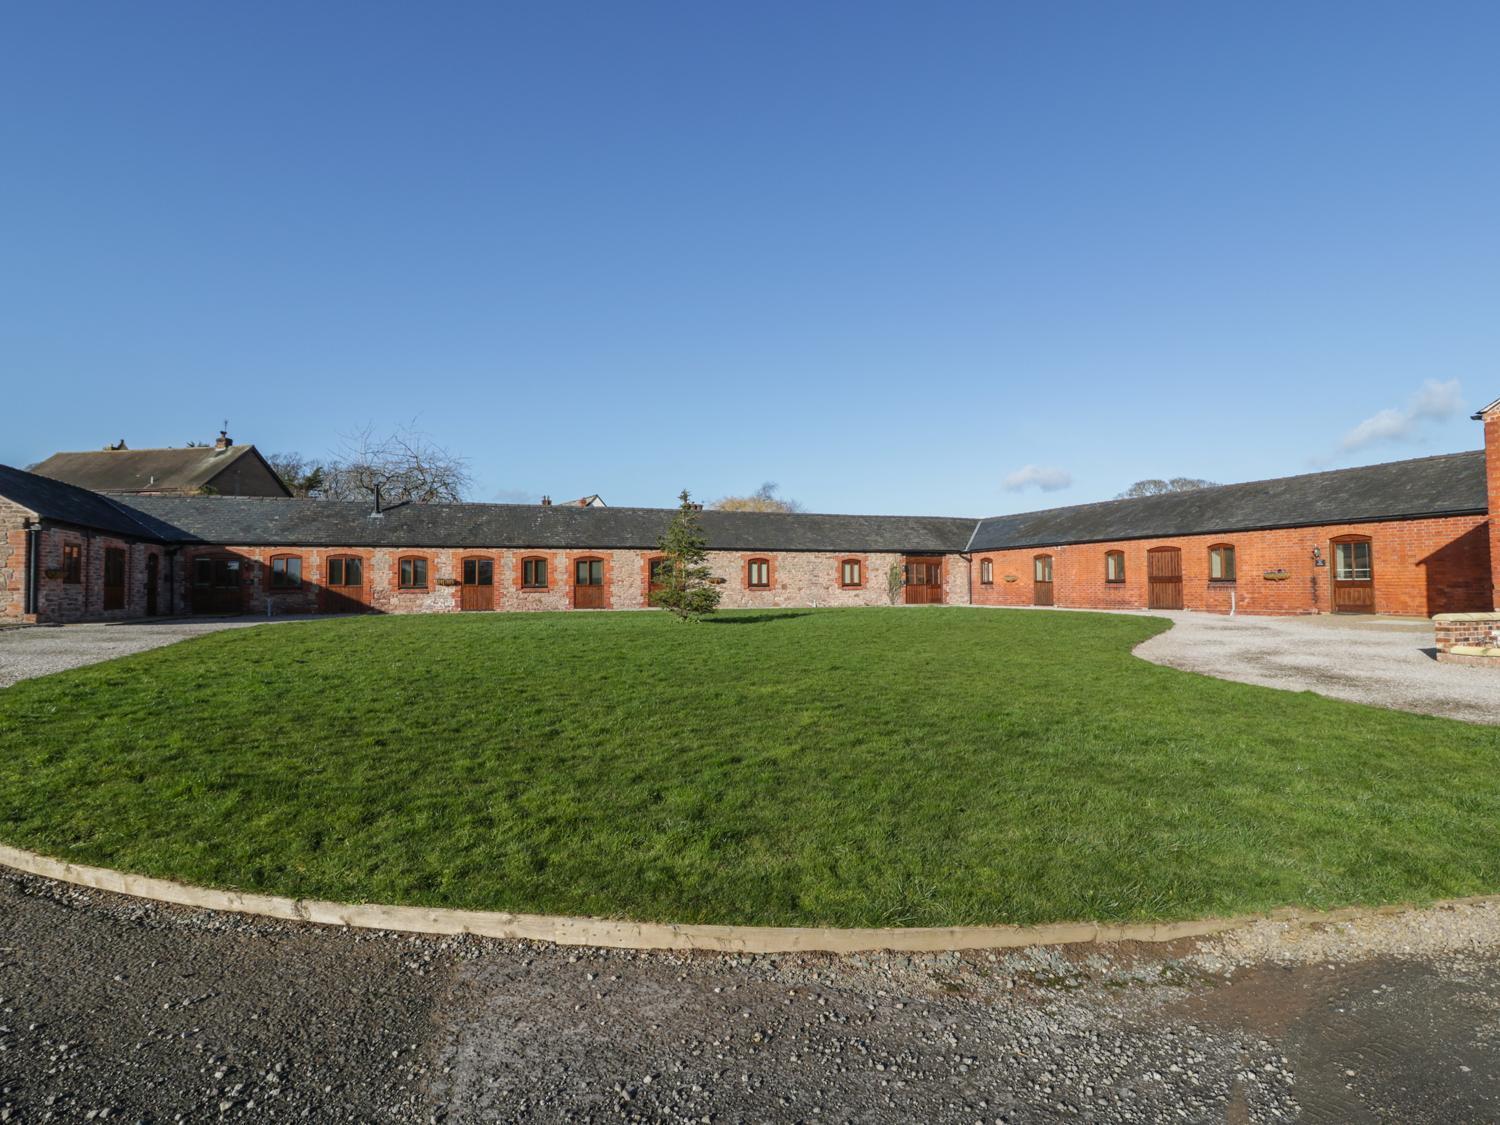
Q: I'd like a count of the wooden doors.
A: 11